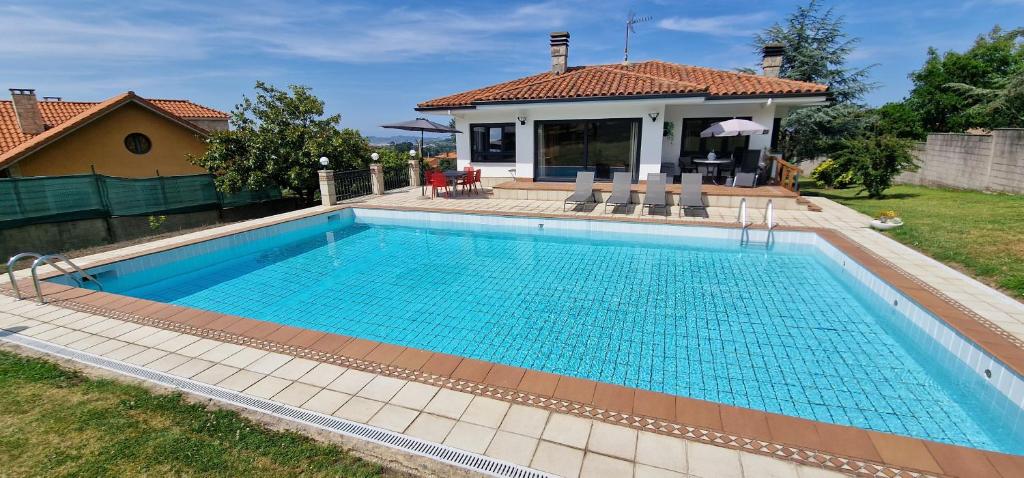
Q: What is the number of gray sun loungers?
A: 4